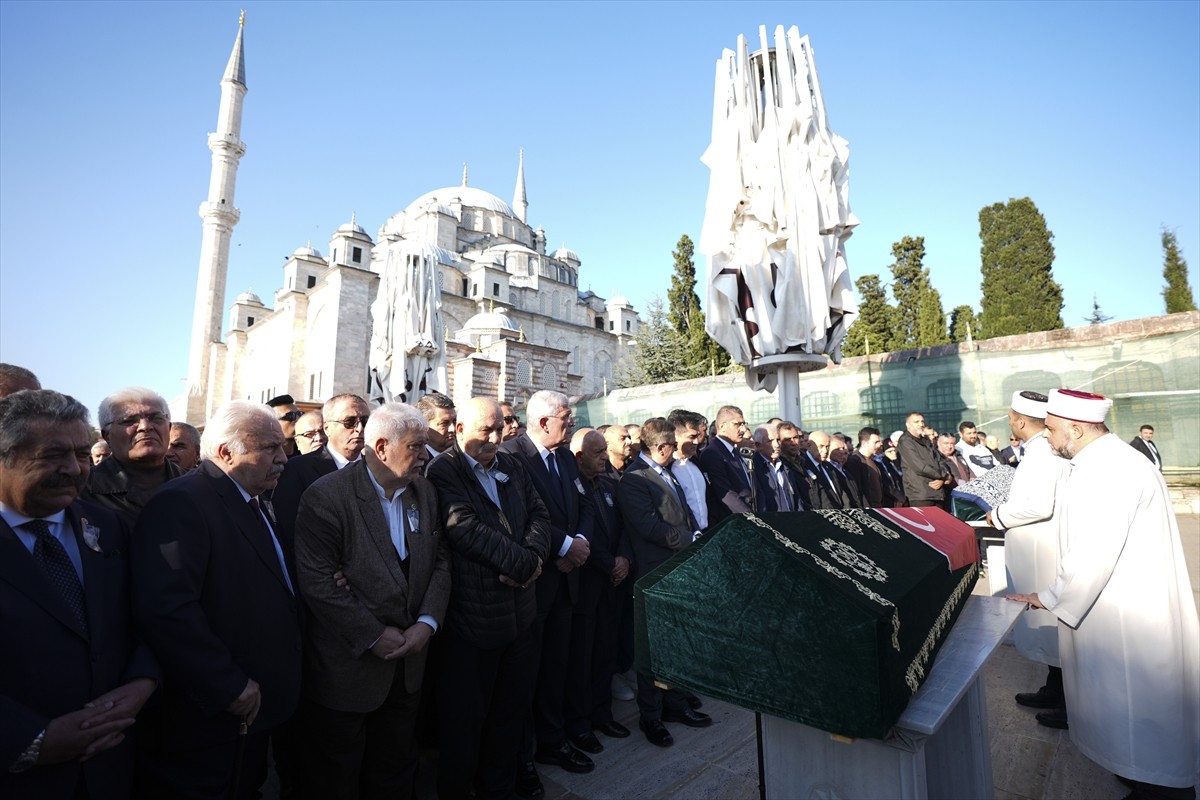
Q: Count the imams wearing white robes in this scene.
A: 2